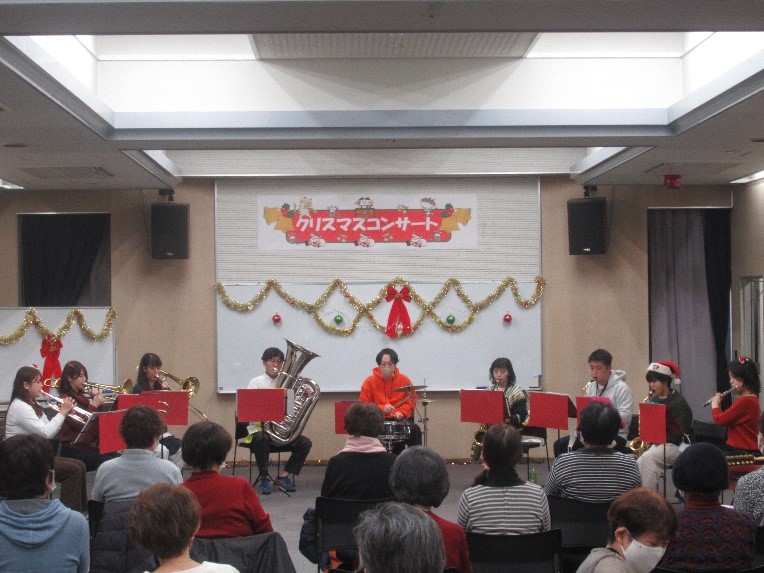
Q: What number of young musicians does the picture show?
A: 9